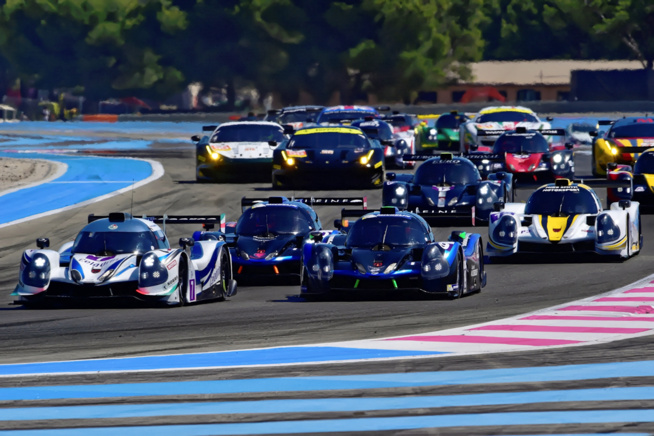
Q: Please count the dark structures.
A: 1